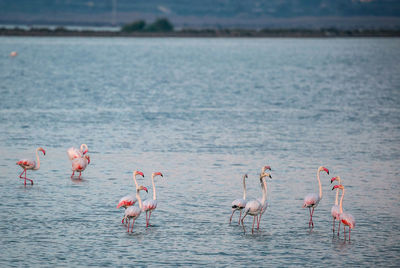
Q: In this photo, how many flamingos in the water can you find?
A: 12